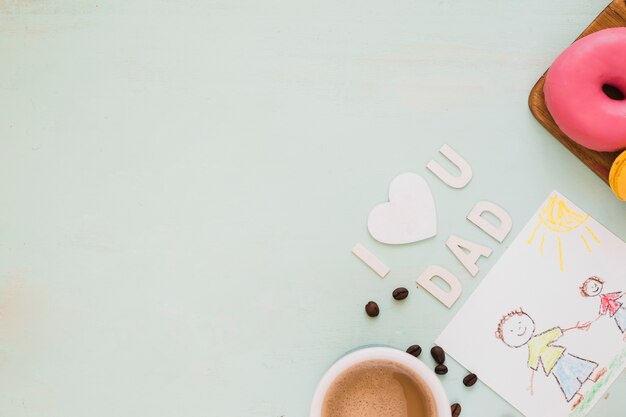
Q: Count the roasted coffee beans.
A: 7